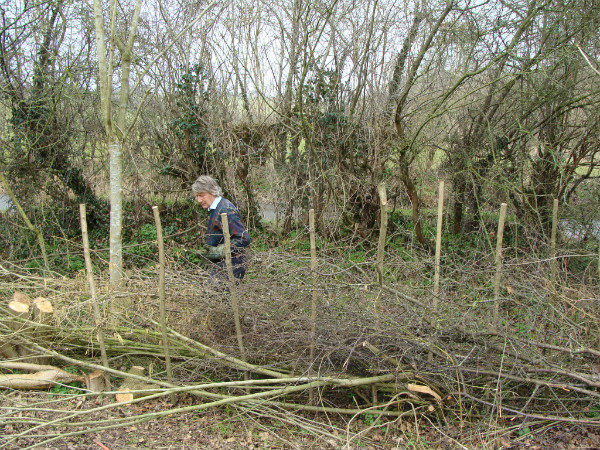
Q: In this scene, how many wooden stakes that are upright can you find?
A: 8